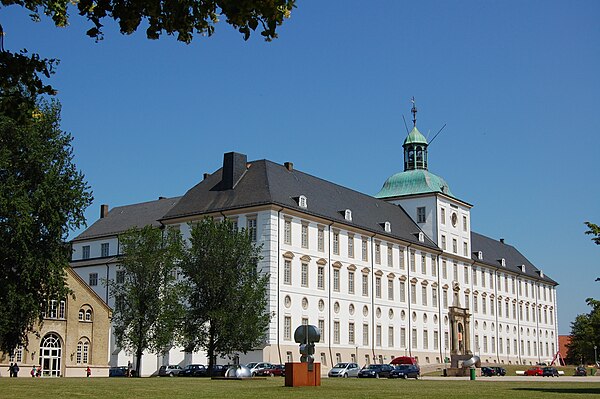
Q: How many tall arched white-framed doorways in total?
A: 1